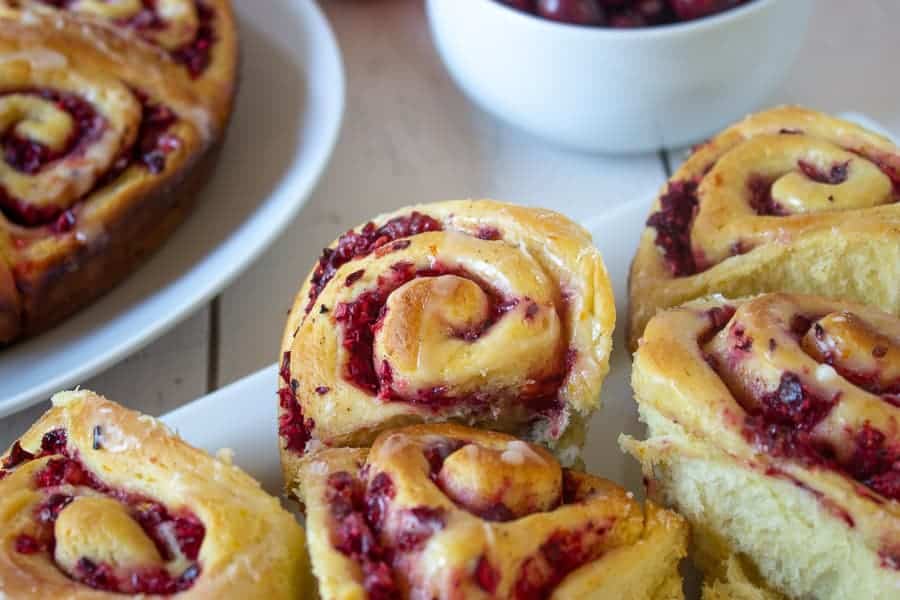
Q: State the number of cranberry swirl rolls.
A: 7